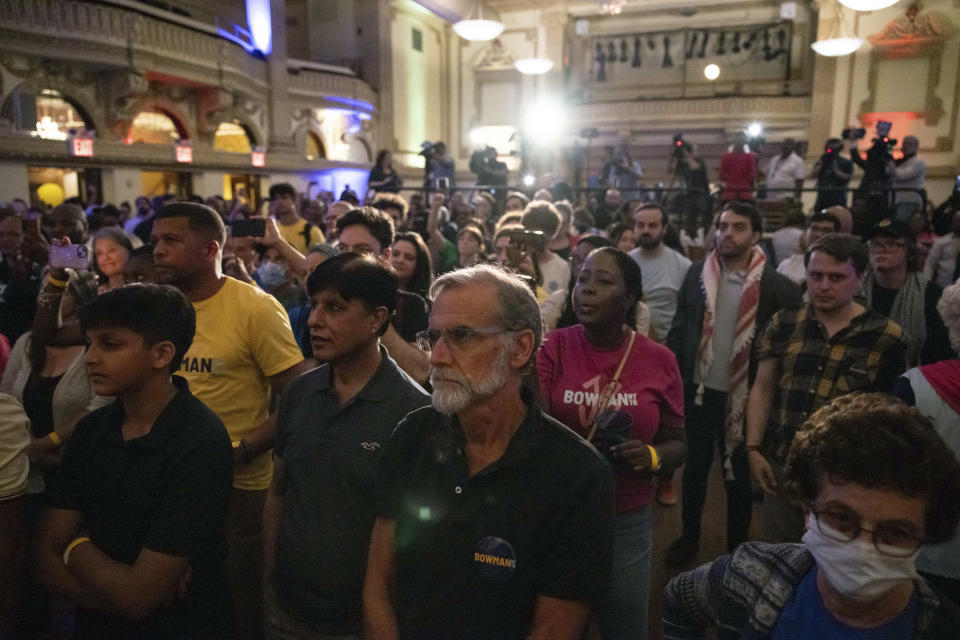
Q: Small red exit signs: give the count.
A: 3